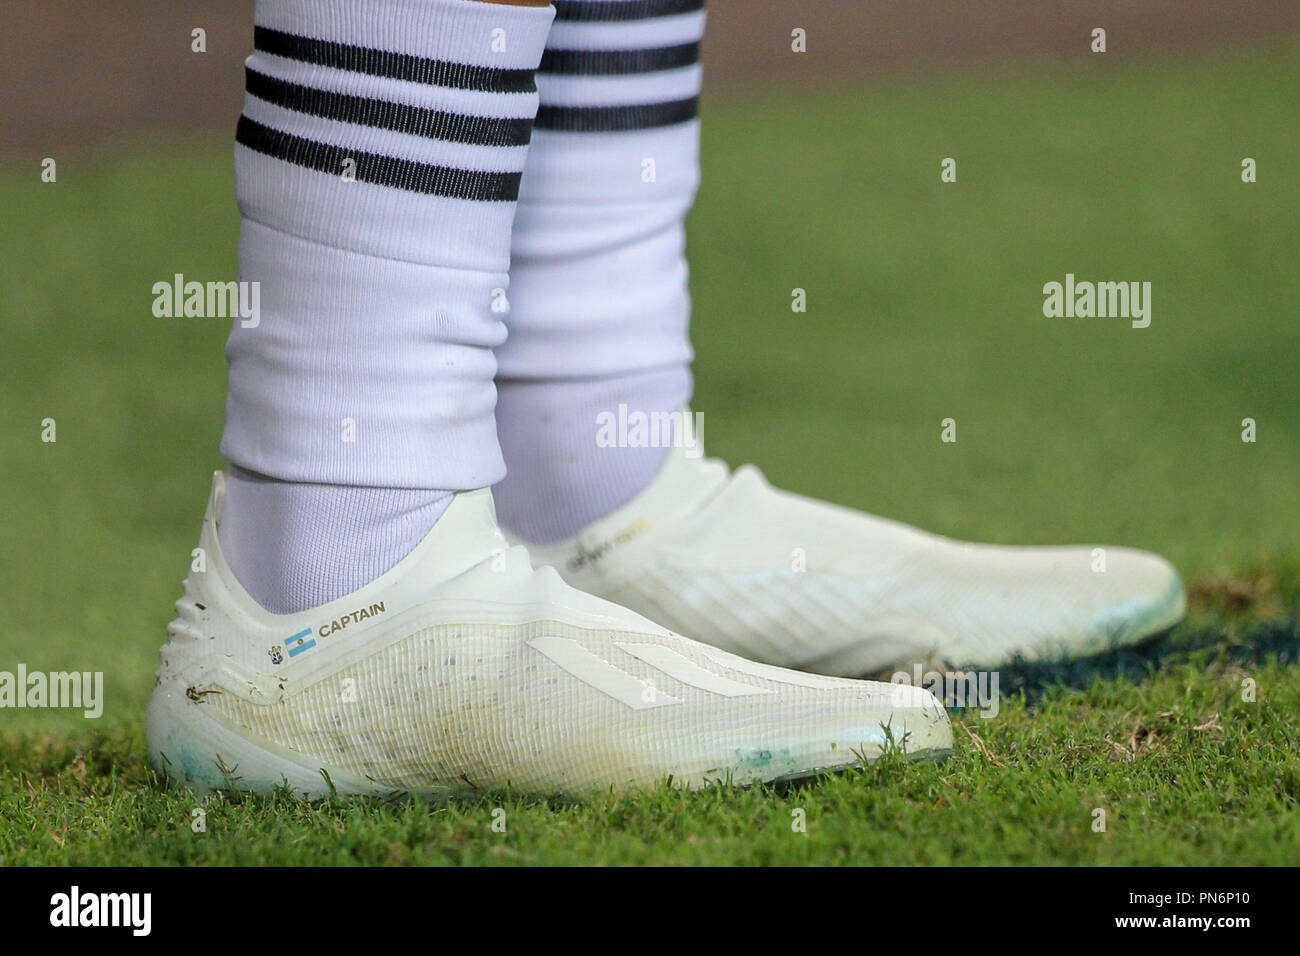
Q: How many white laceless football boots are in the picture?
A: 2